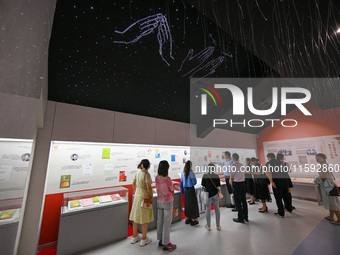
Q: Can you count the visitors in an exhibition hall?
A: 11